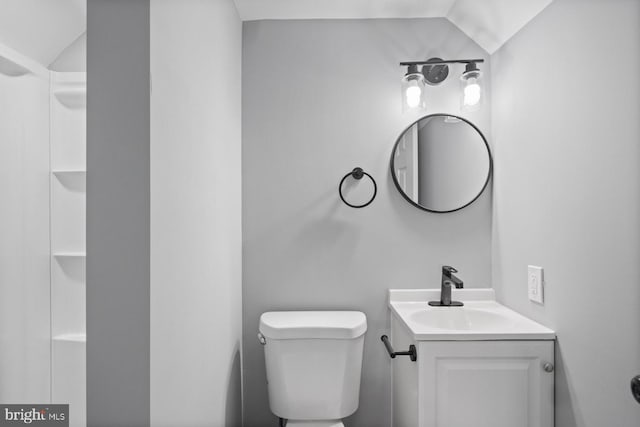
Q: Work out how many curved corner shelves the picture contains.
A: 4